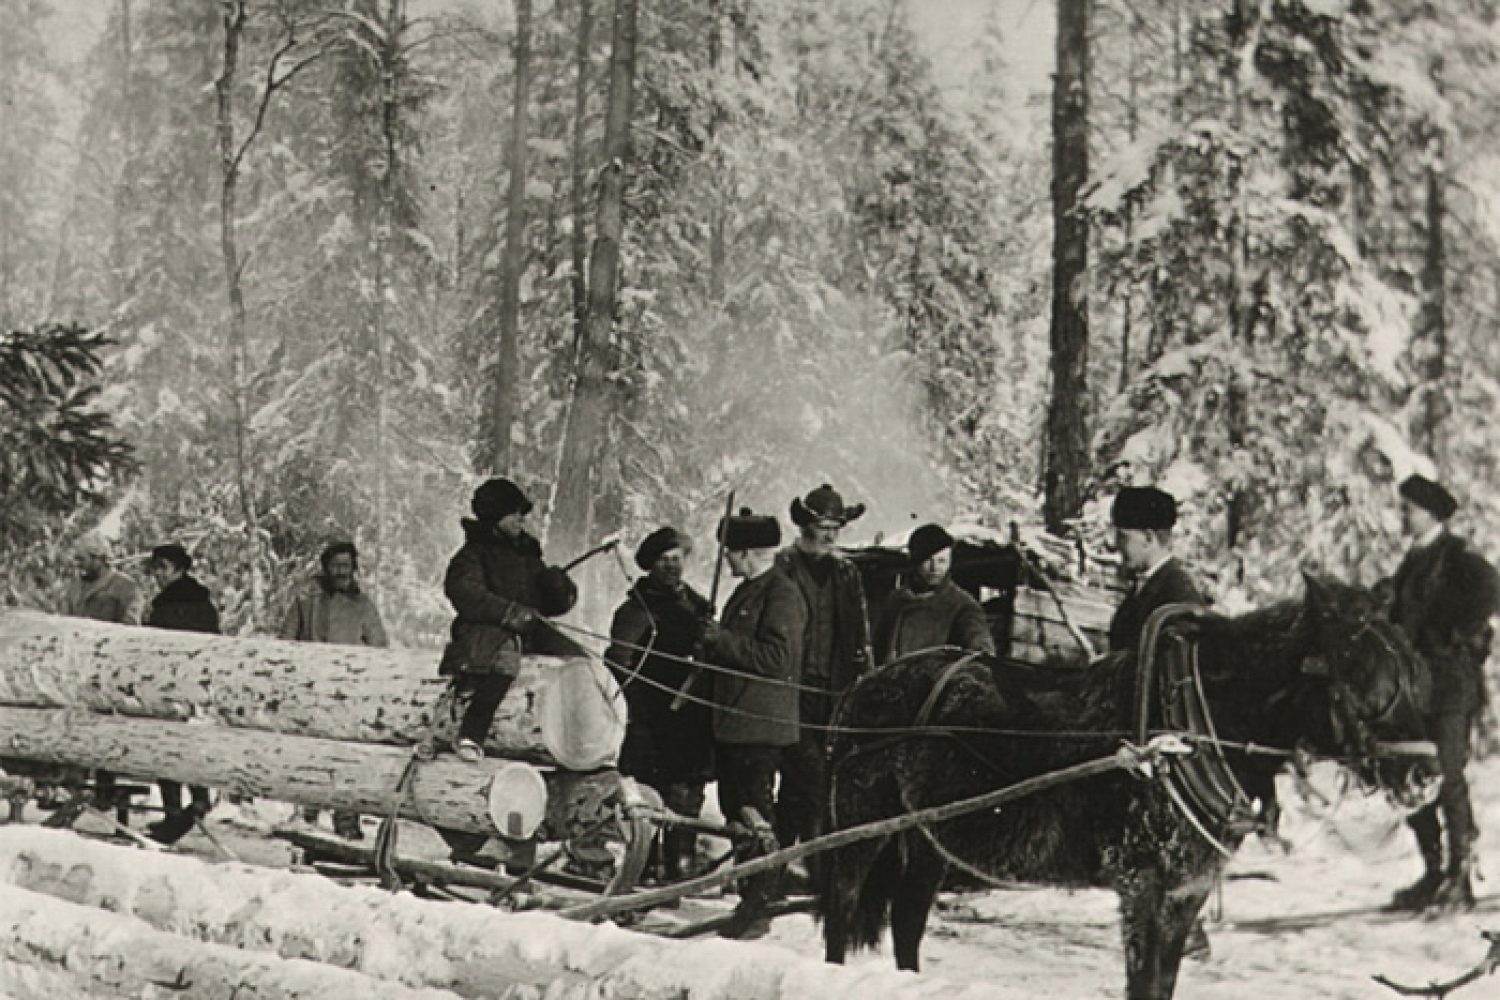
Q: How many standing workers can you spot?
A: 9